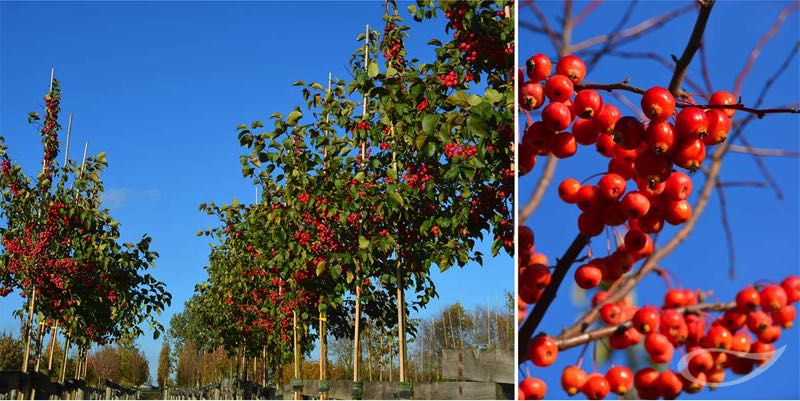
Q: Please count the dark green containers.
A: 4